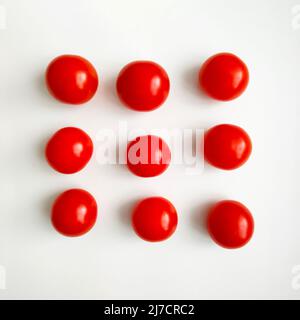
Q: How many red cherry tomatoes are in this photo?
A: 9